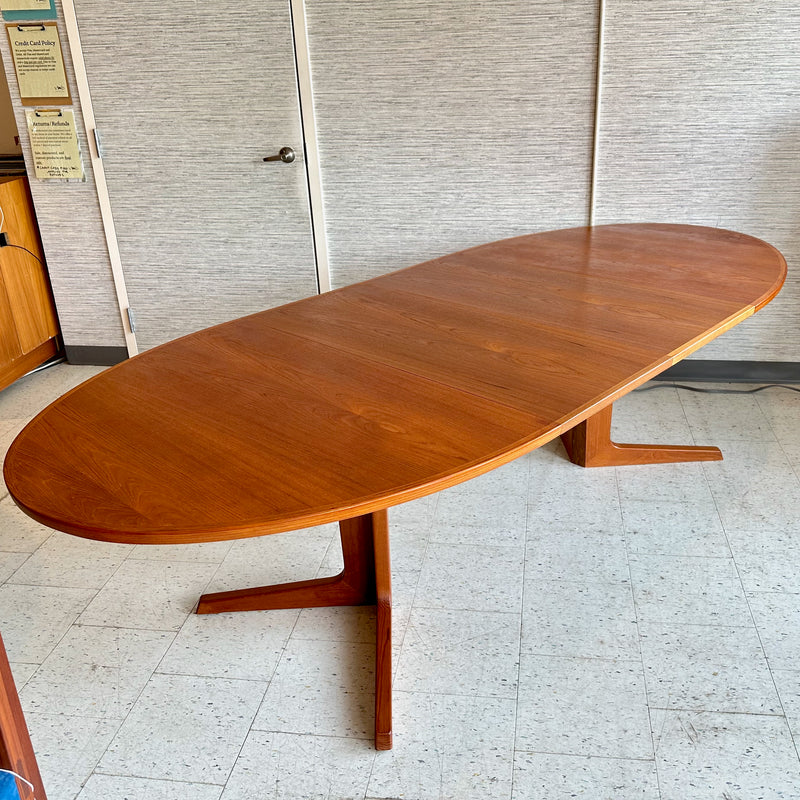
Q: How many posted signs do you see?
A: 3